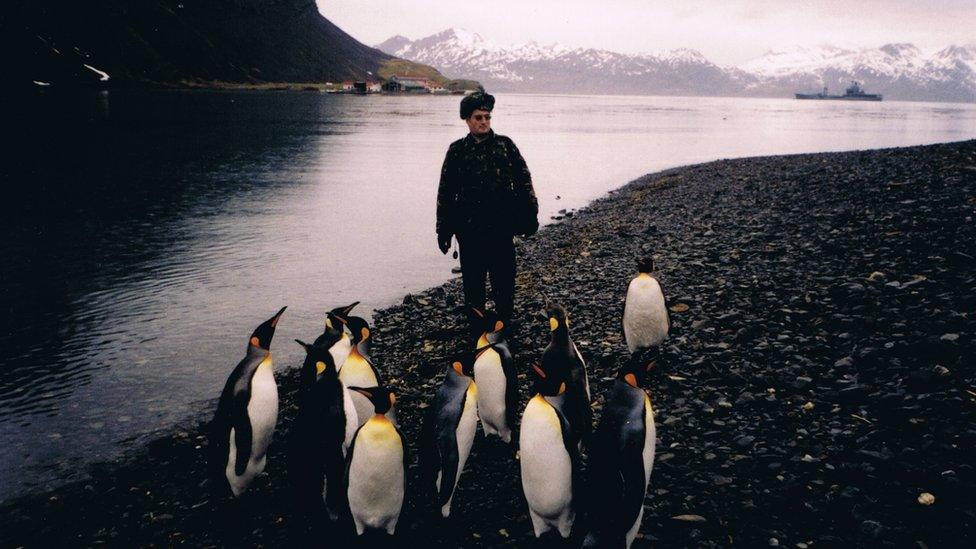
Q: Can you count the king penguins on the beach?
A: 11